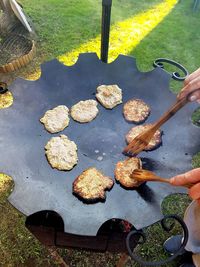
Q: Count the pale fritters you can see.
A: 4